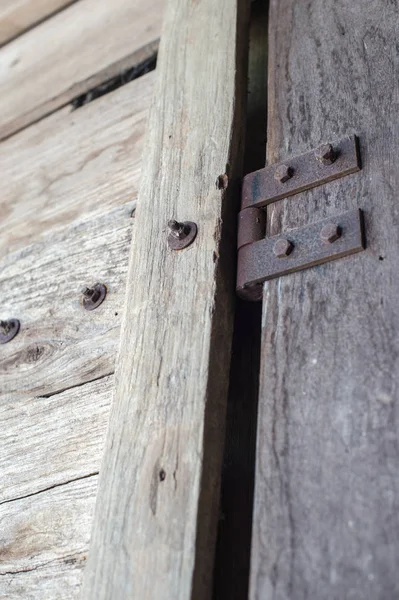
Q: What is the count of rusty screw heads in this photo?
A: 7